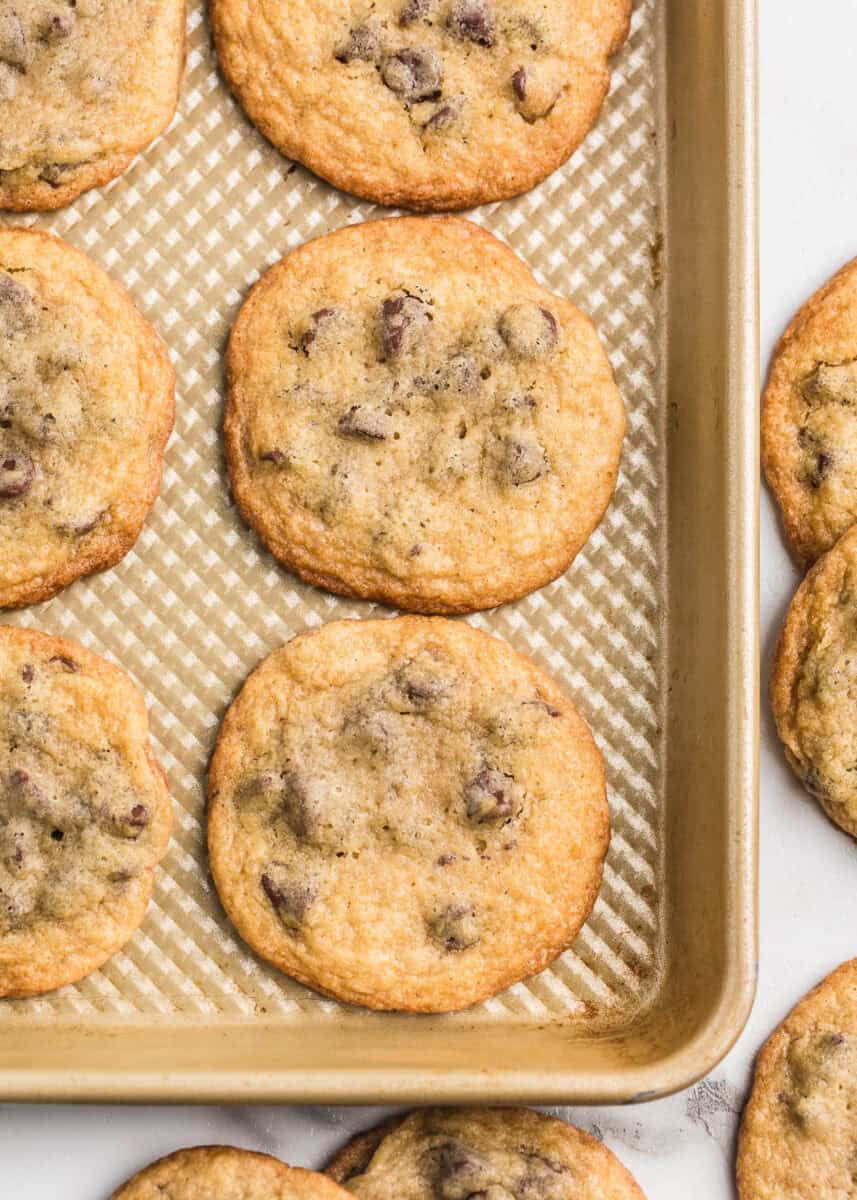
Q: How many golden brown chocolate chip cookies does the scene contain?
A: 11